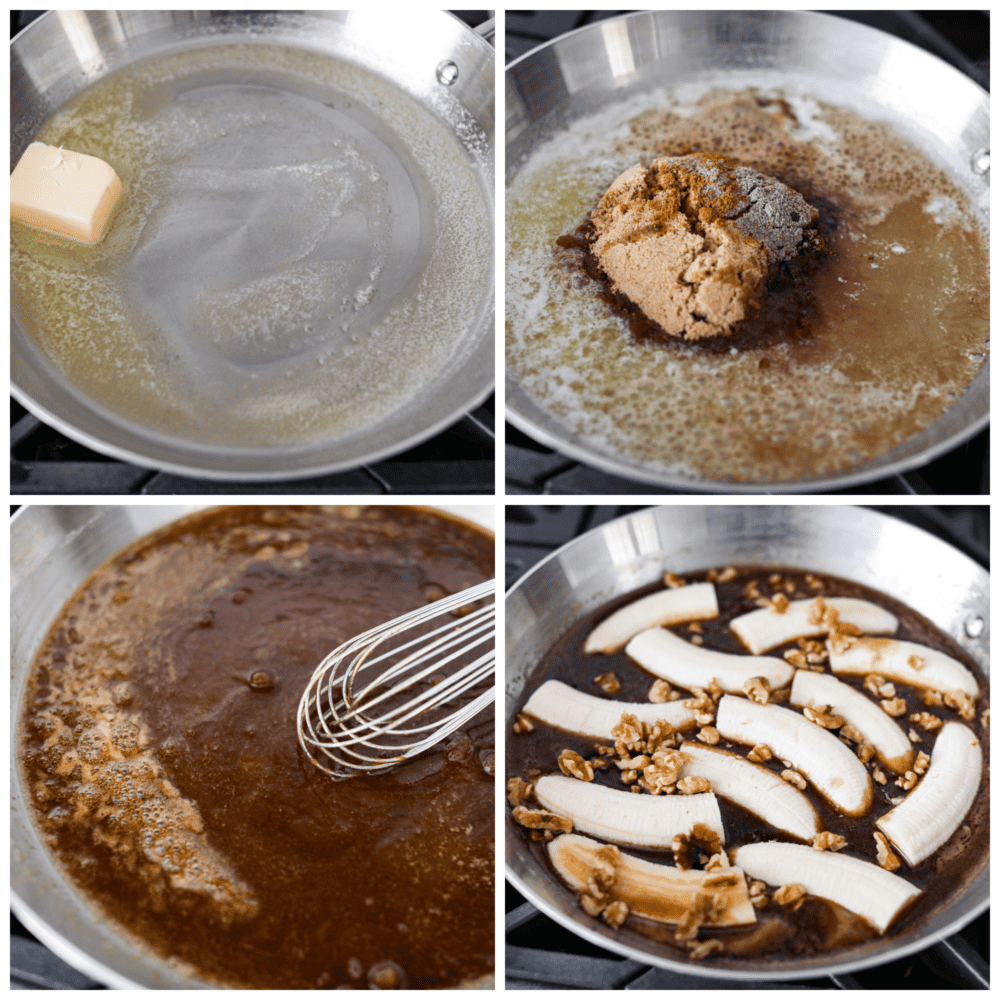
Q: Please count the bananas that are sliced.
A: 12